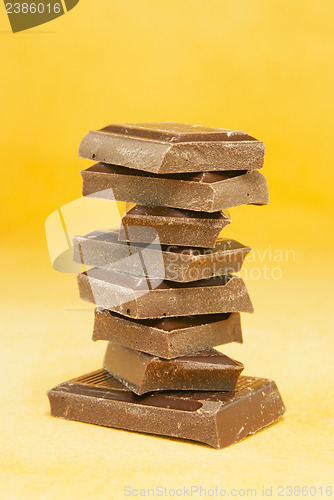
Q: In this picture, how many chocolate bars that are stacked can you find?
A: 8